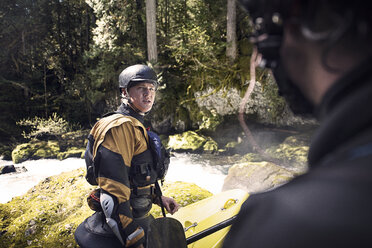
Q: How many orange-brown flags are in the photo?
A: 0